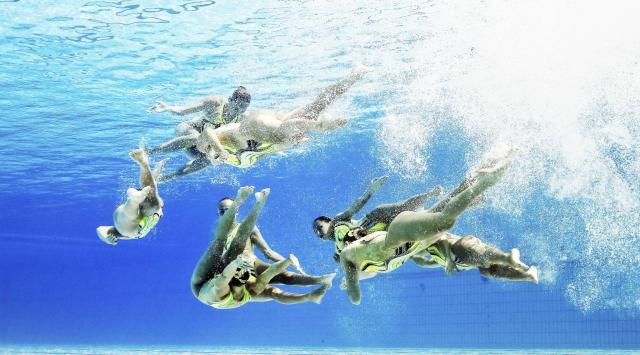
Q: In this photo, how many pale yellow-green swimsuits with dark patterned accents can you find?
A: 8